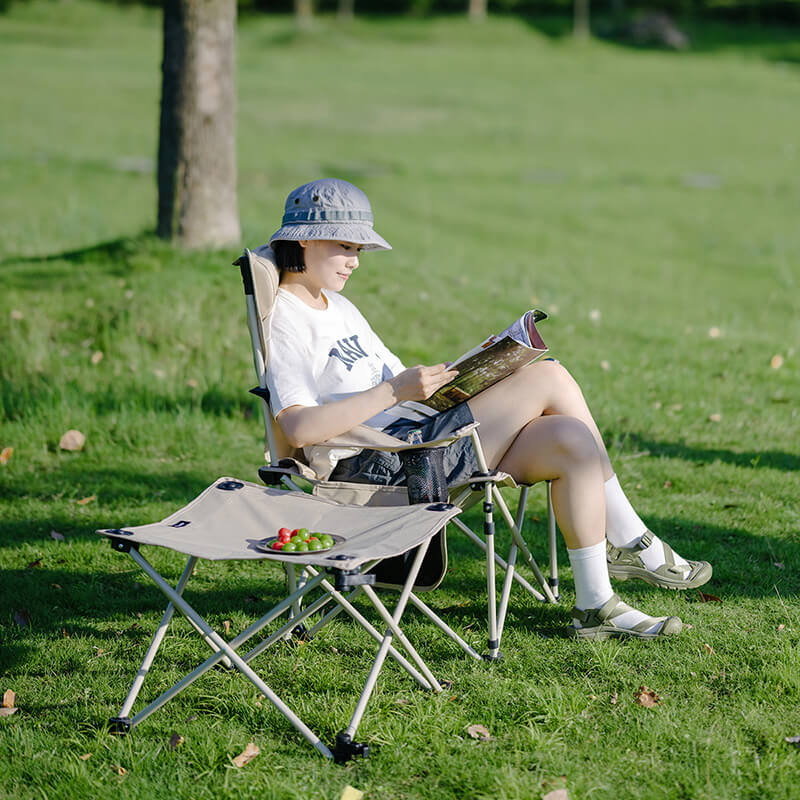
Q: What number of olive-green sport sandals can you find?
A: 2